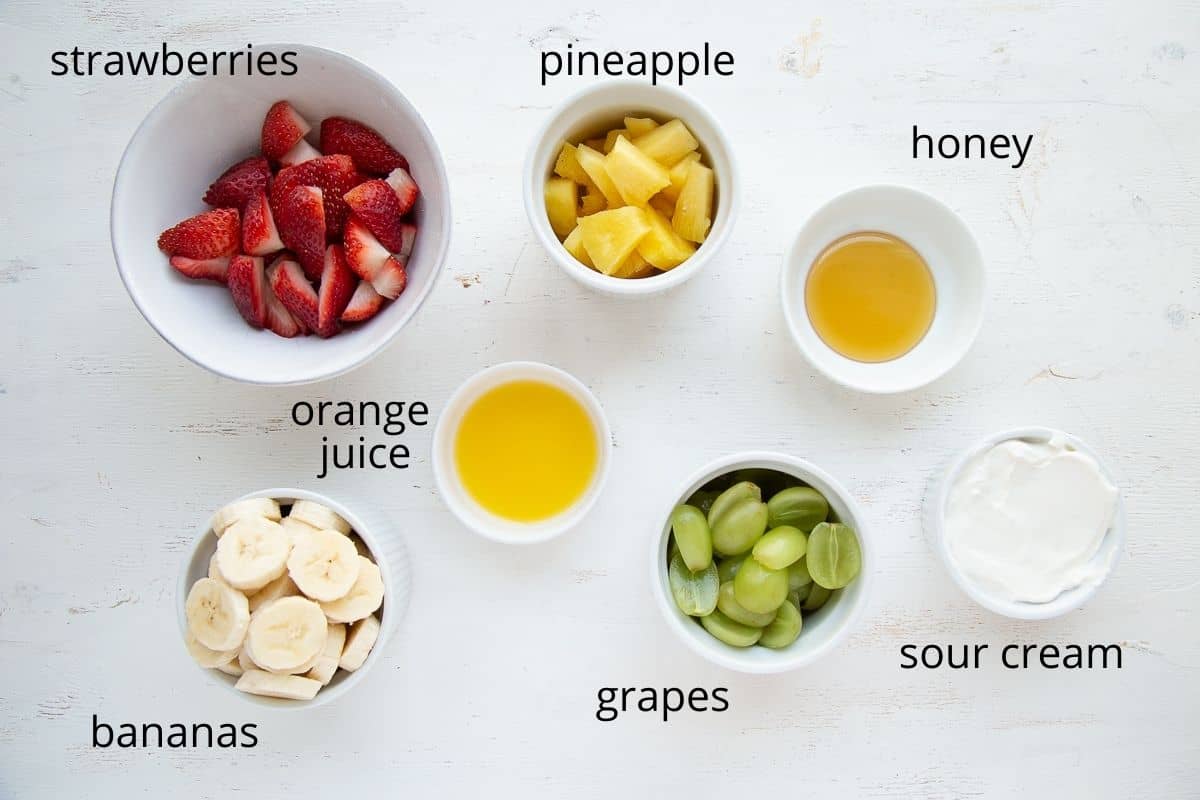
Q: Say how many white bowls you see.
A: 7